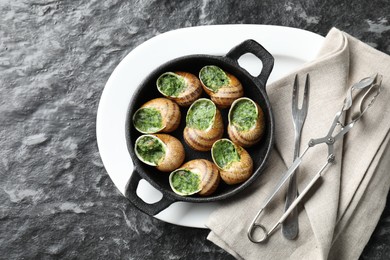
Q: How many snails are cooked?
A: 8